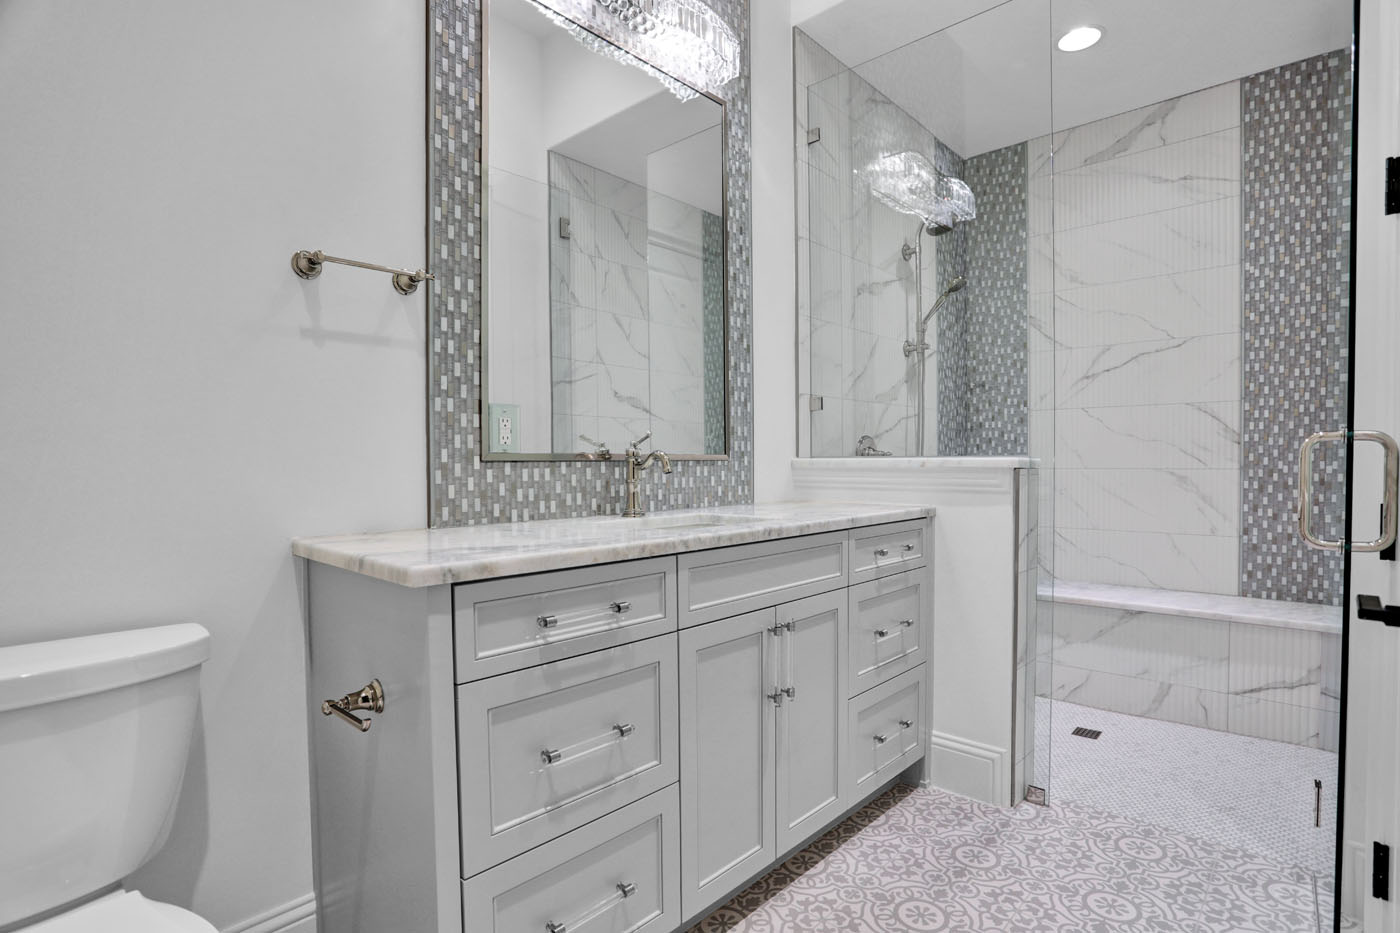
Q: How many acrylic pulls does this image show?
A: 8